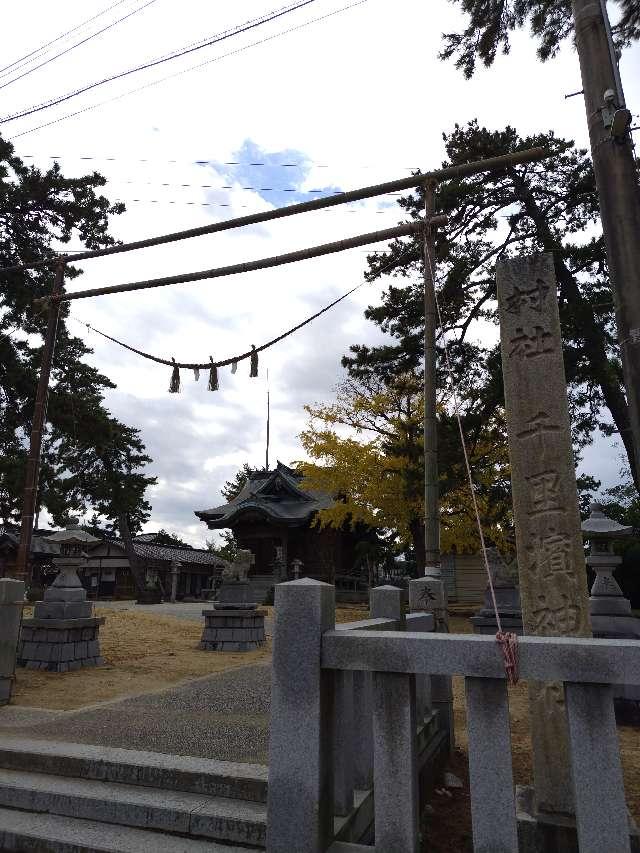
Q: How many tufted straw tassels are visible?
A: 3